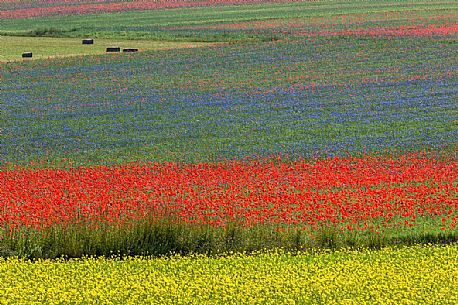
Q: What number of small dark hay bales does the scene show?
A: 4